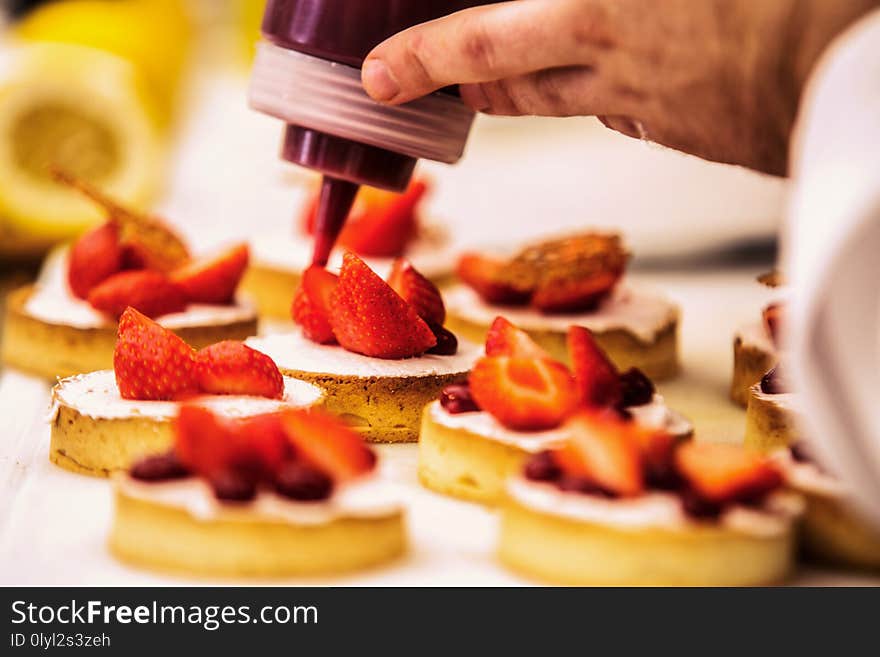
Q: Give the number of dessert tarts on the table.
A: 11